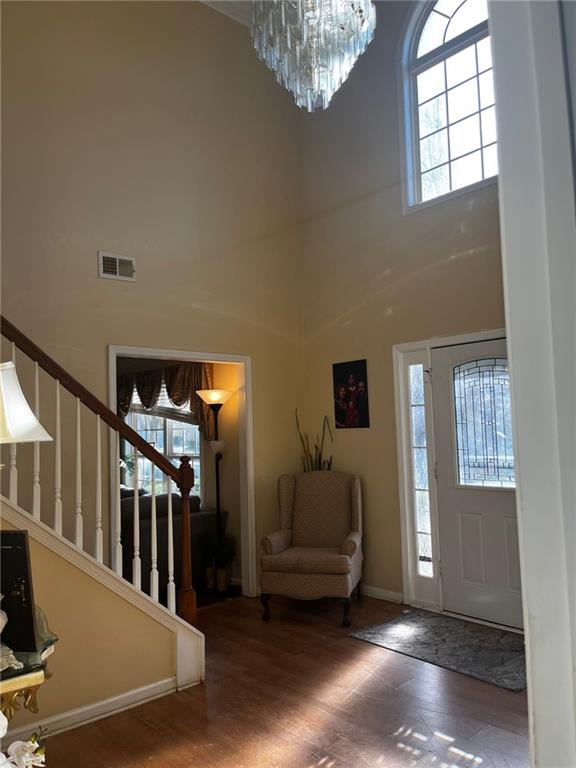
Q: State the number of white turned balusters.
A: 9